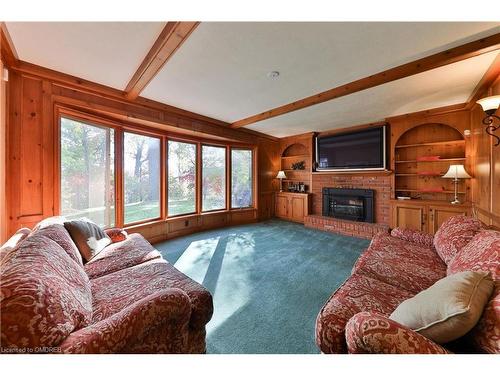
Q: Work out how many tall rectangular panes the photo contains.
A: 5